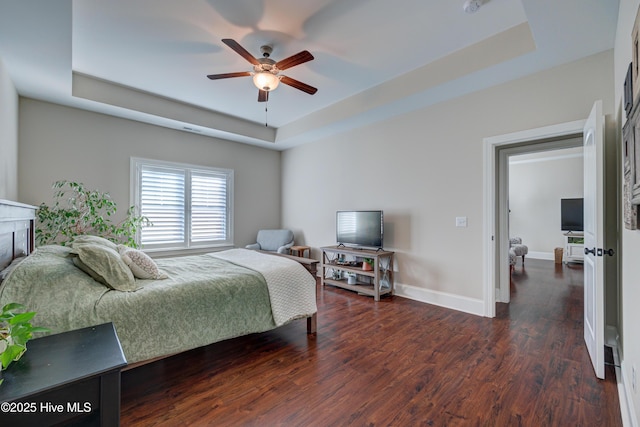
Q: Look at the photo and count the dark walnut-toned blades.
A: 5